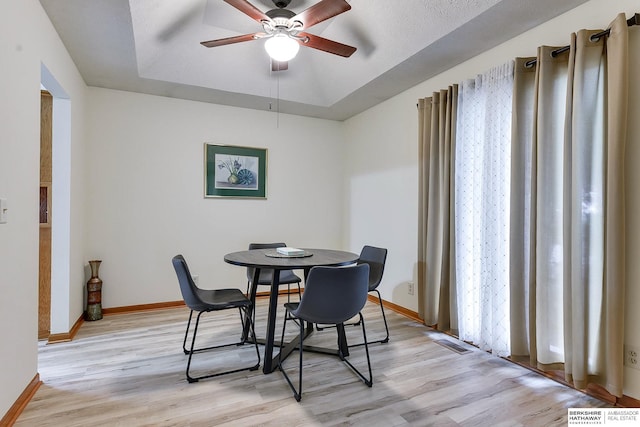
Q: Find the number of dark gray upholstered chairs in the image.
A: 4